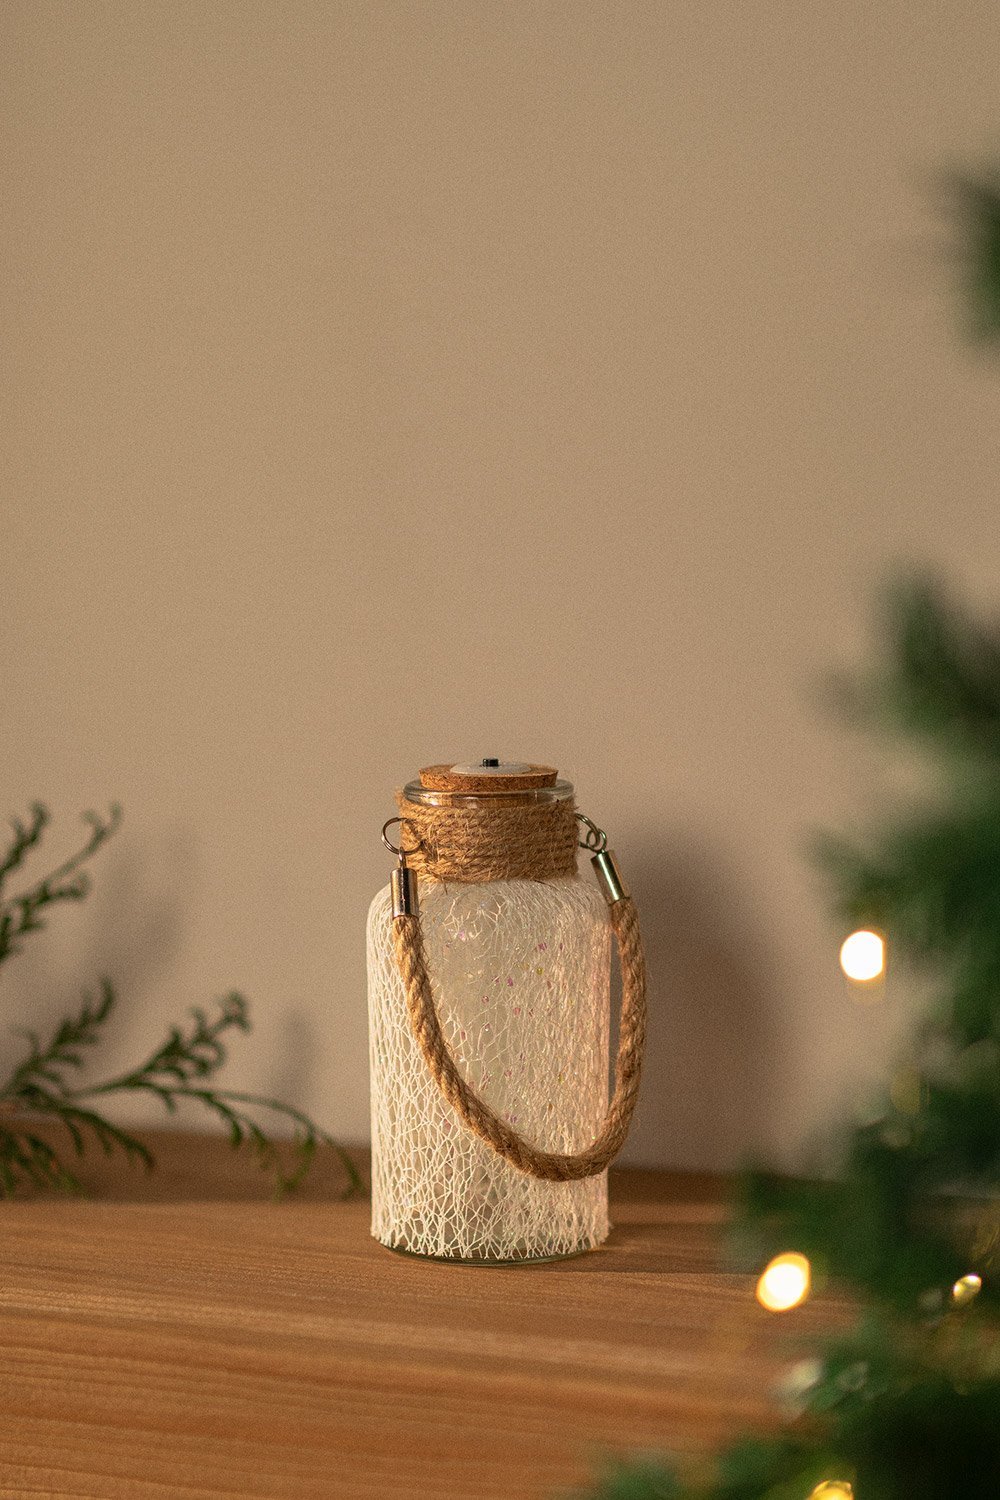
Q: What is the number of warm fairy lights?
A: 4